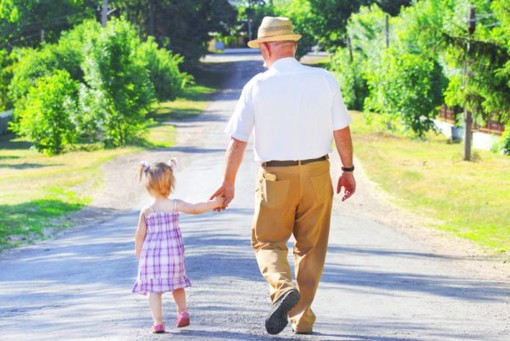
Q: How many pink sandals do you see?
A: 2